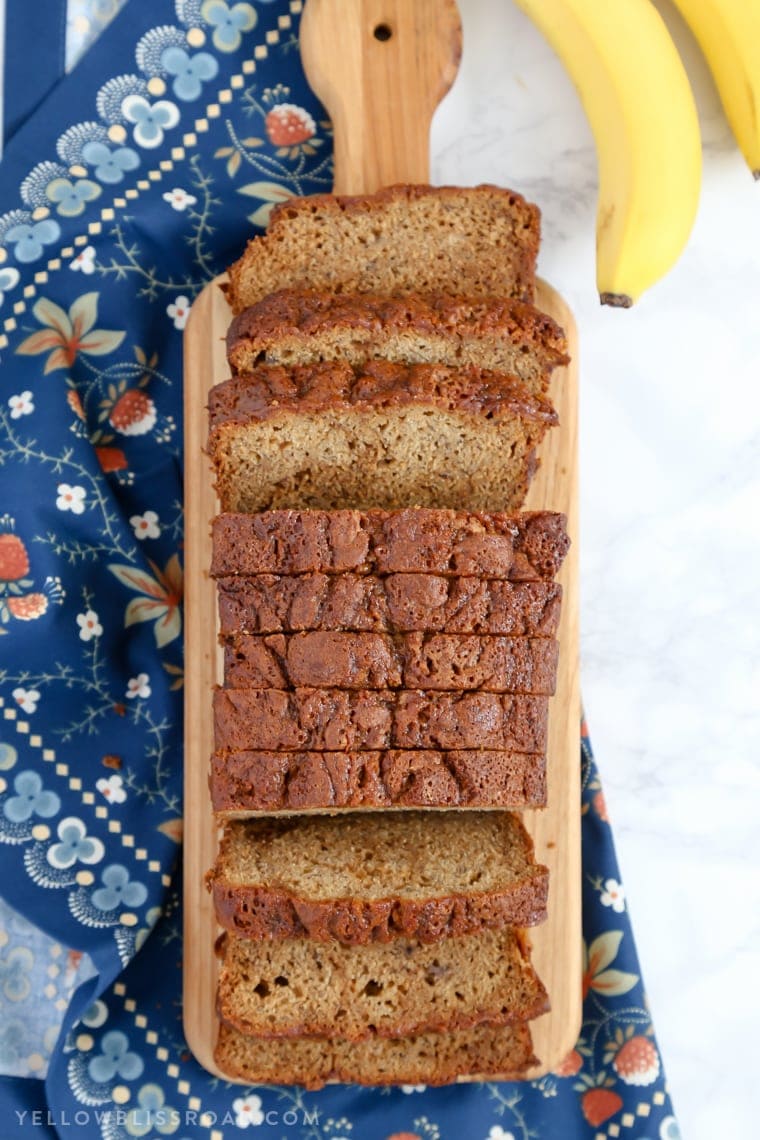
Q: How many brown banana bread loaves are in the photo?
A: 1